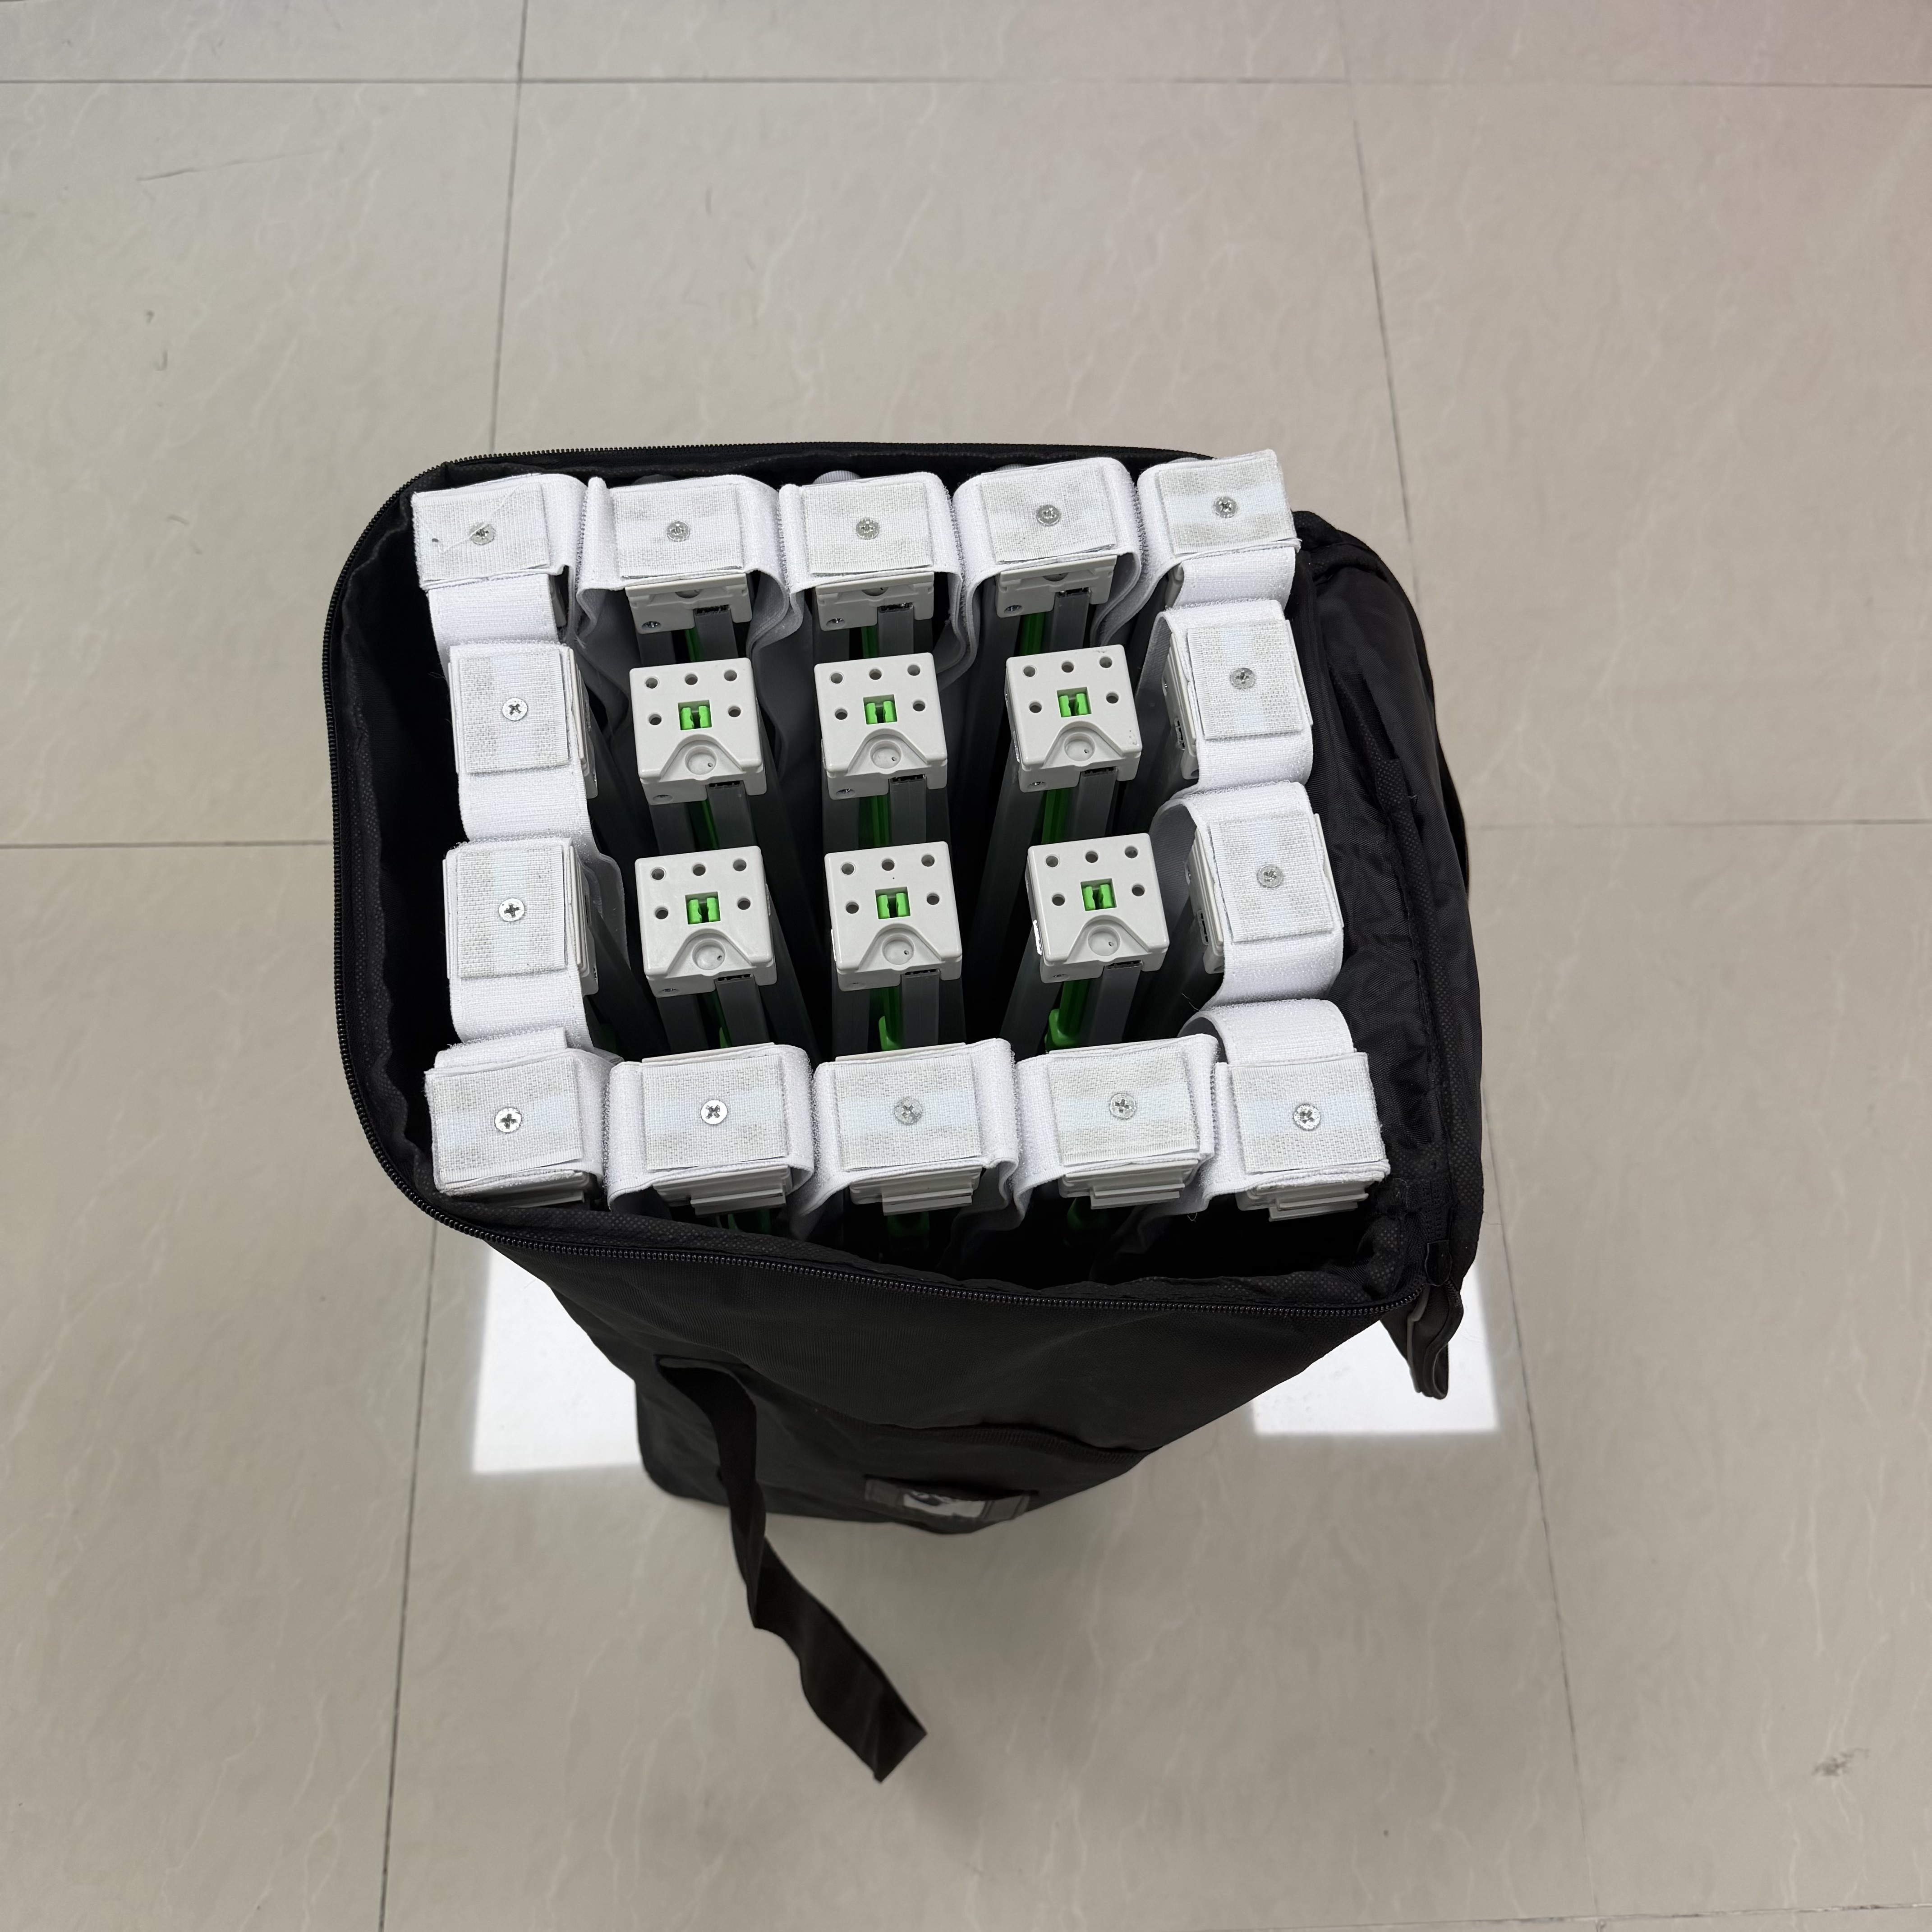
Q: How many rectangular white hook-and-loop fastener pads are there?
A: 14